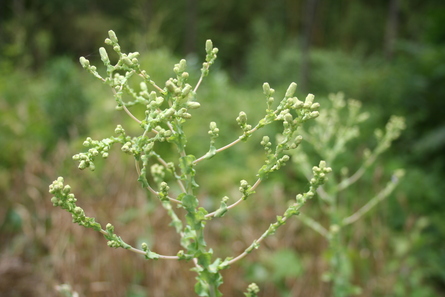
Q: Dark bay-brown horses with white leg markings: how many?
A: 0